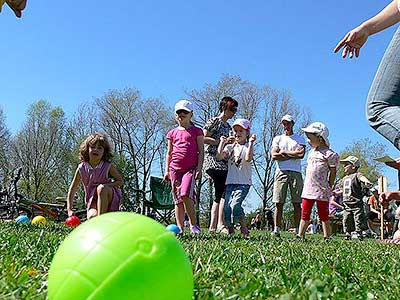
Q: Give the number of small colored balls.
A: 4